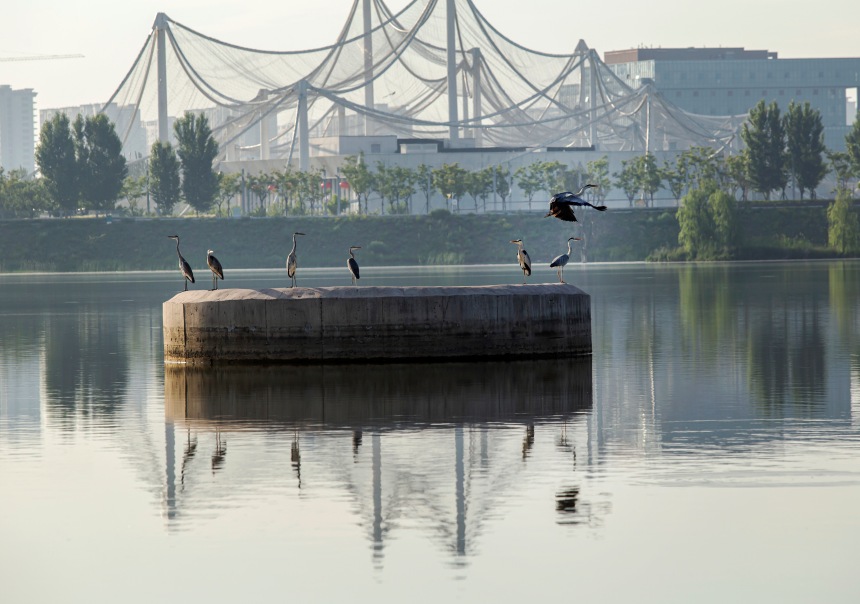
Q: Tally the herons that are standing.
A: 6